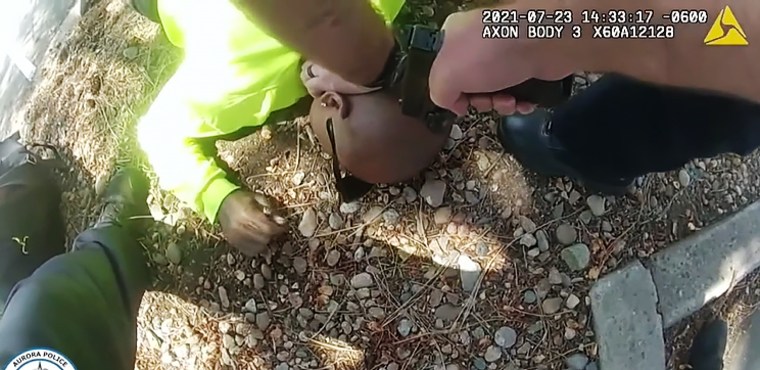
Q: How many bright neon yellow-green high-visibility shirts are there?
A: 1